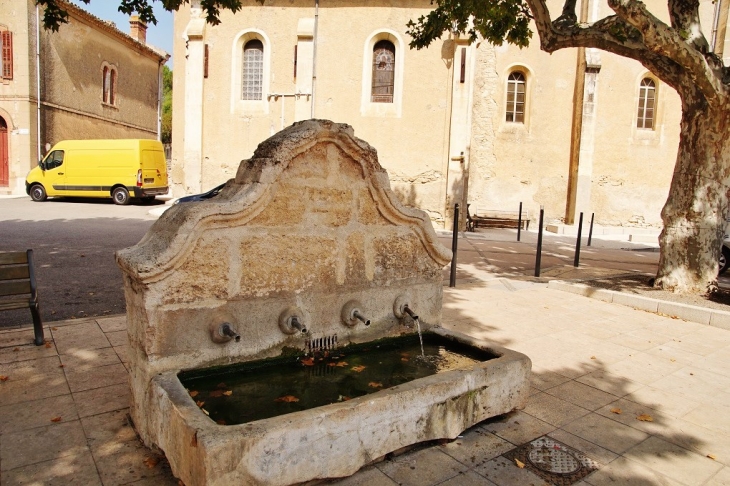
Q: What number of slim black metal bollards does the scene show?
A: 5